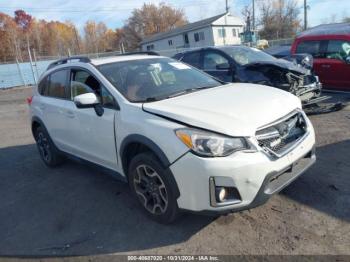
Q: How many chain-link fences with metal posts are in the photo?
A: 1